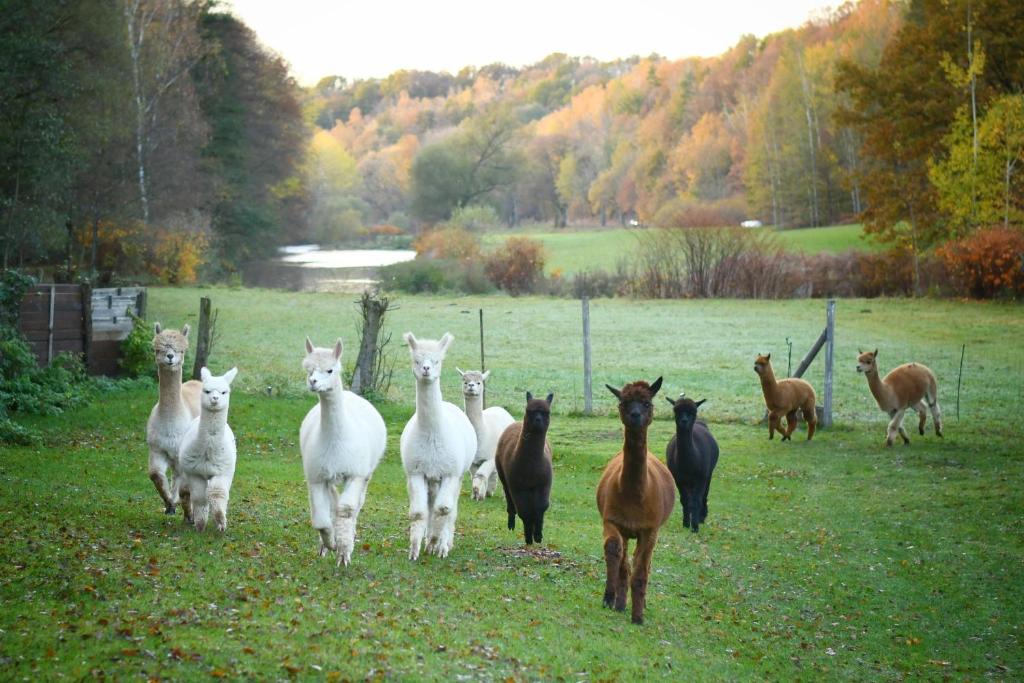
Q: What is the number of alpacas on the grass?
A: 10